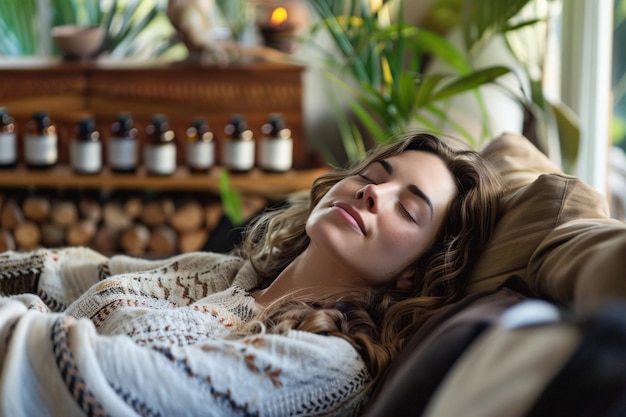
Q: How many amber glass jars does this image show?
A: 8